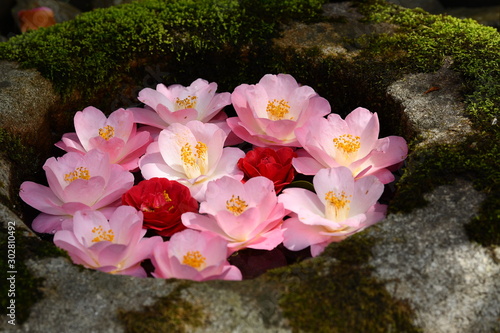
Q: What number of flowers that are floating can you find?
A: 12